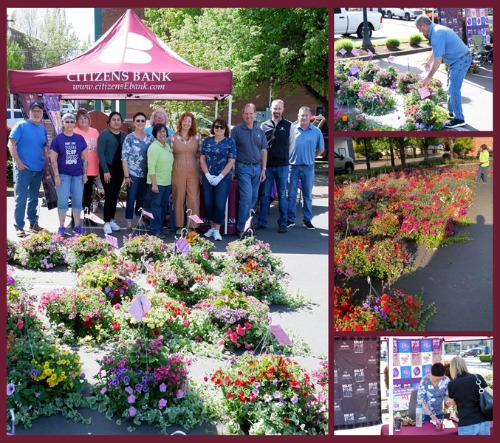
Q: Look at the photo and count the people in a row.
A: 12